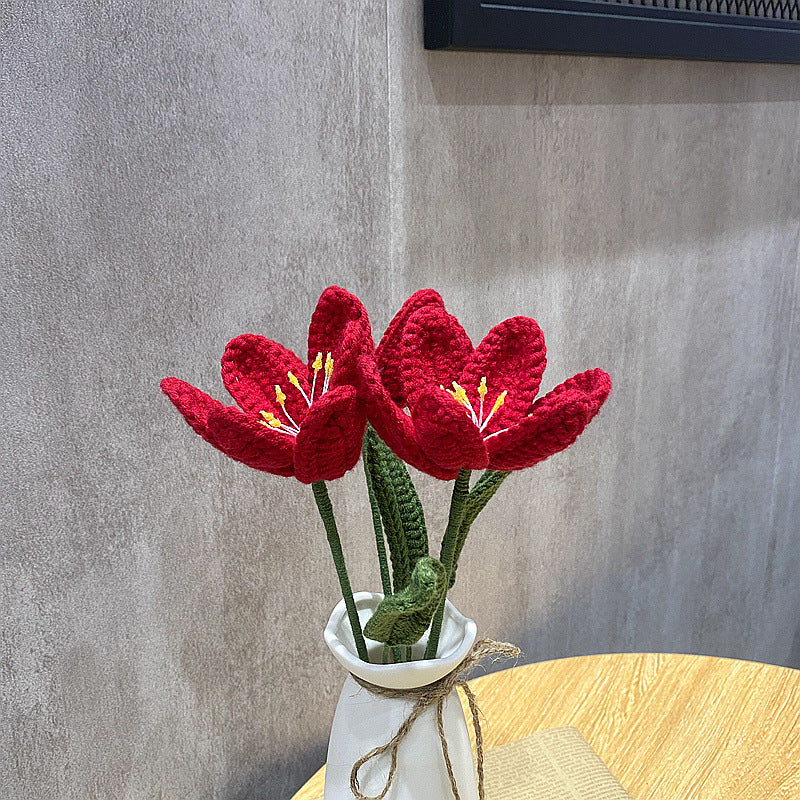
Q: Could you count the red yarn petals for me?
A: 12